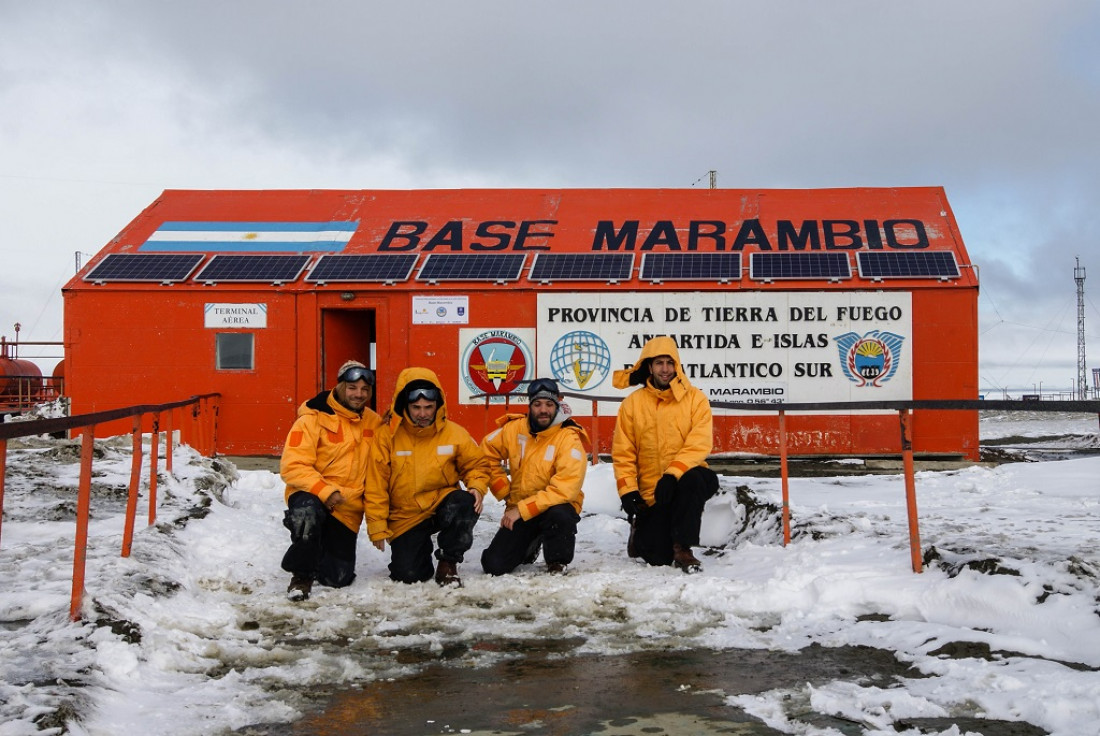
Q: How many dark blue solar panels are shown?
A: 8